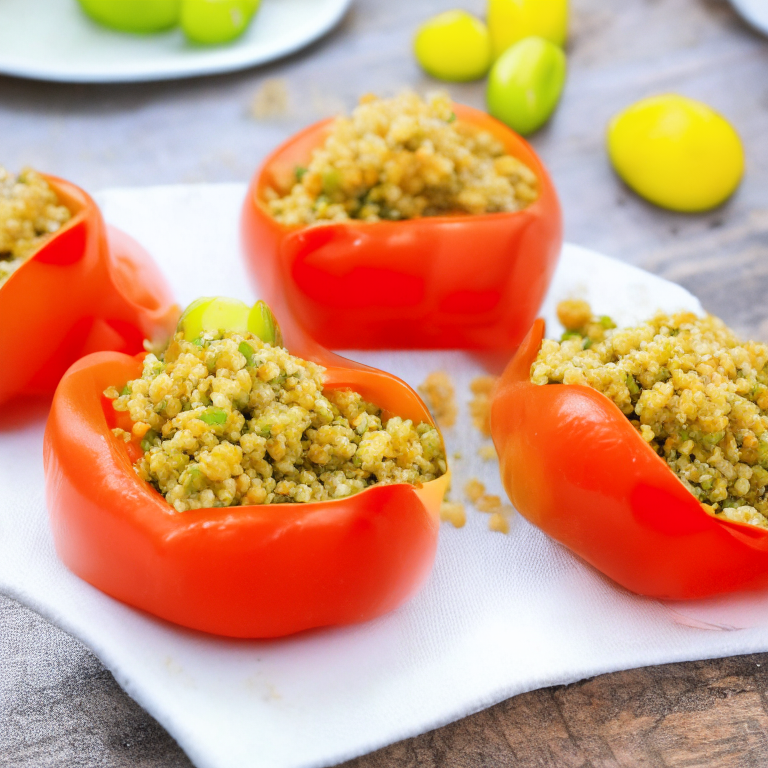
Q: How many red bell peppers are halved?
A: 4